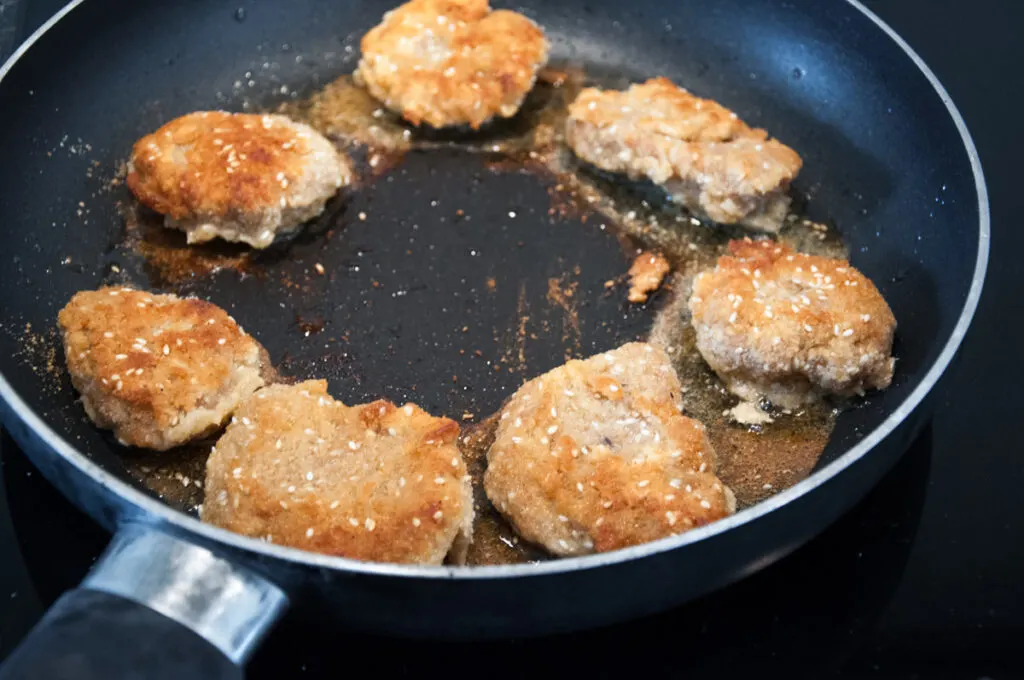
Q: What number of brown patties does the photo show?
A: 7